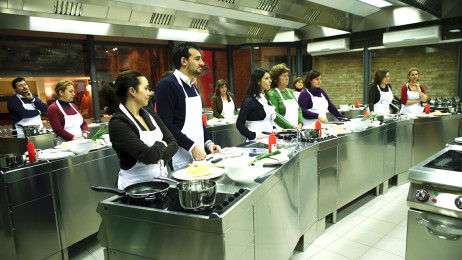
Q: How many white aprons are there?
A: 11